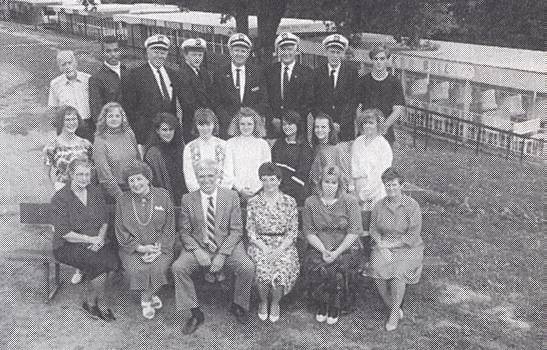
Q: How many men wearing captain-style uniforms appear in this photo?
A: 5